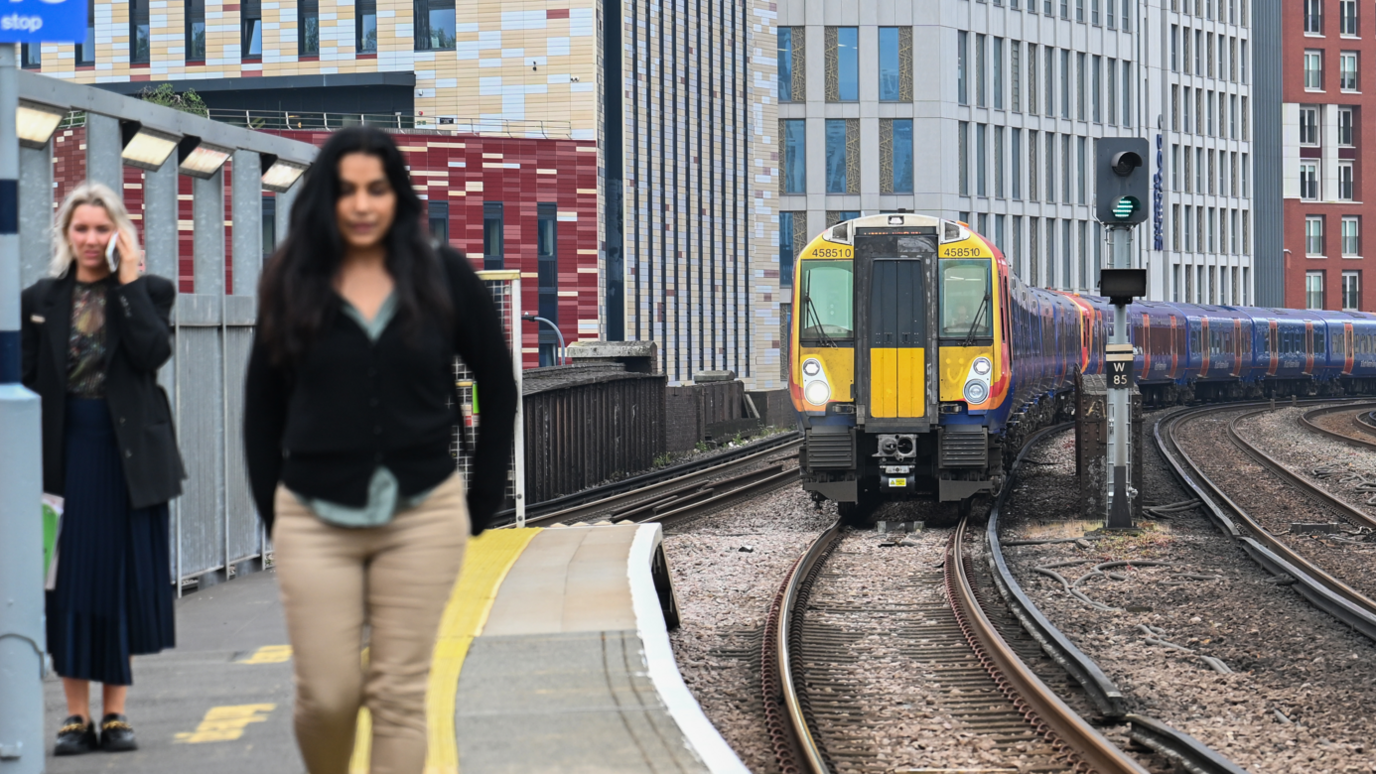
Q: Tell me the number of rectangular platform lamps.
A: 4